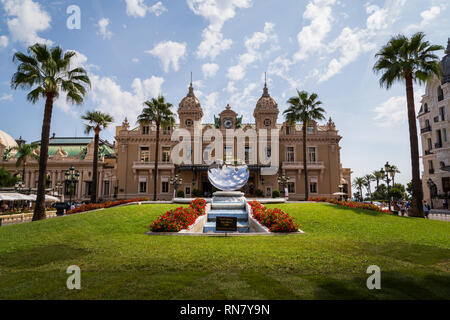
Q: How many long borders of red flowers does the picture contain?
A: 4